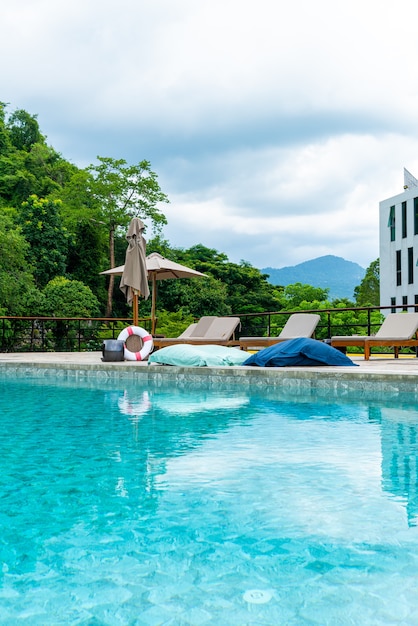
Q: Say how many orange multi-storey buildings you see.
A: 0